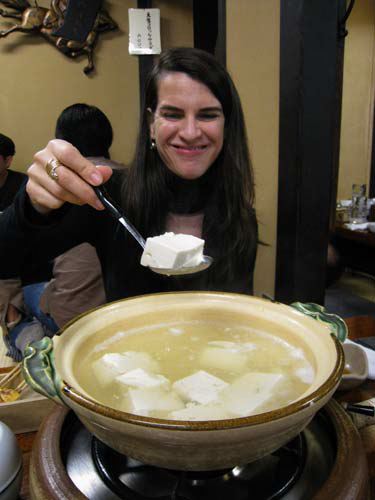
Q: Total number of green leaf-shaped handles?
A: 2